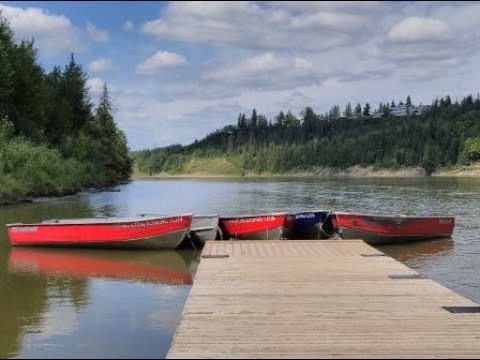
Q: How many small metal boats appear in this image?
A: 5